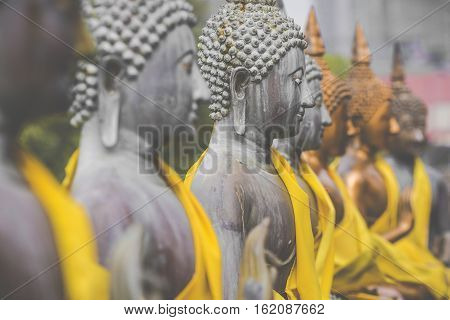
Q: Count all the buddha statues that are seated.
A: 7